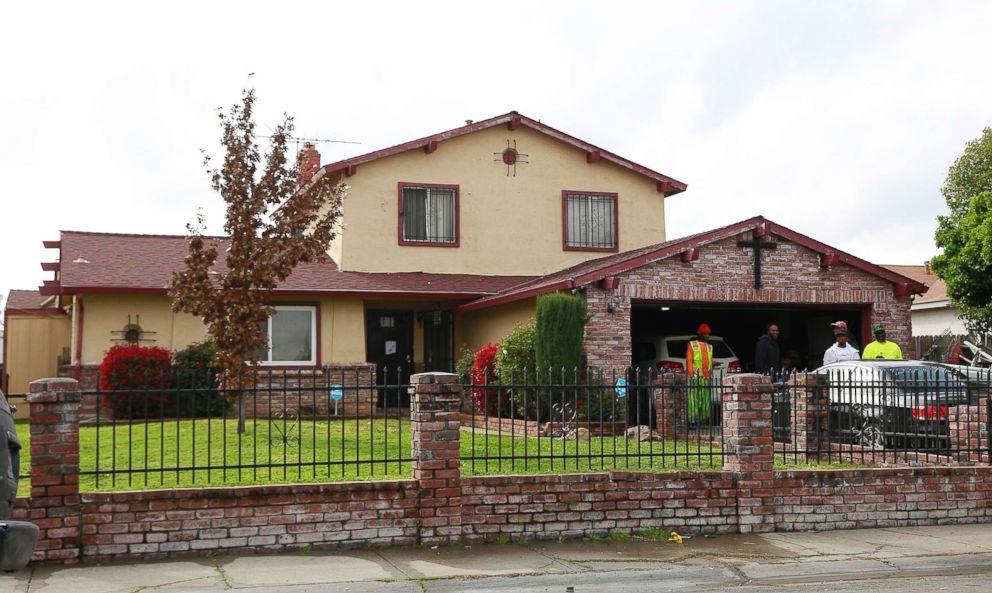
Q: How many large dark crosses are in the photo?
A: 1